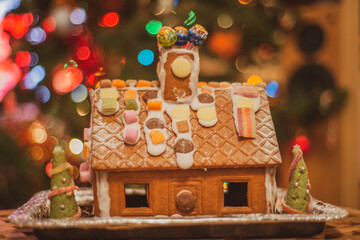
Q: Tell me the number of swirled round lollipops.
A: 3